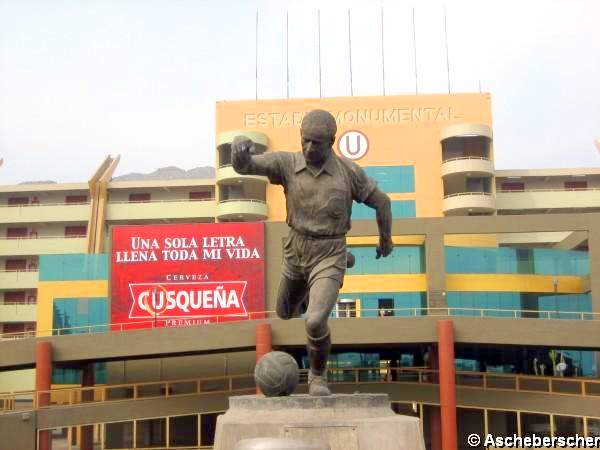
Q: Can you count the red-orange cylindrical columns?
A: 3